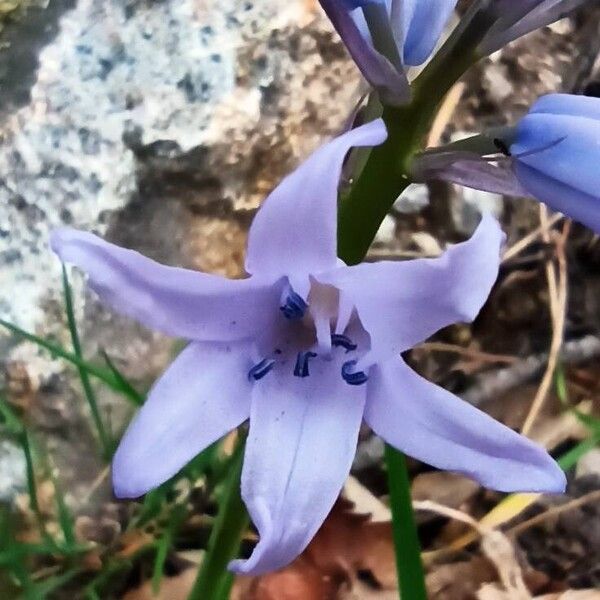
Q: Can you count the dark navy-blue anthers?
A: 5